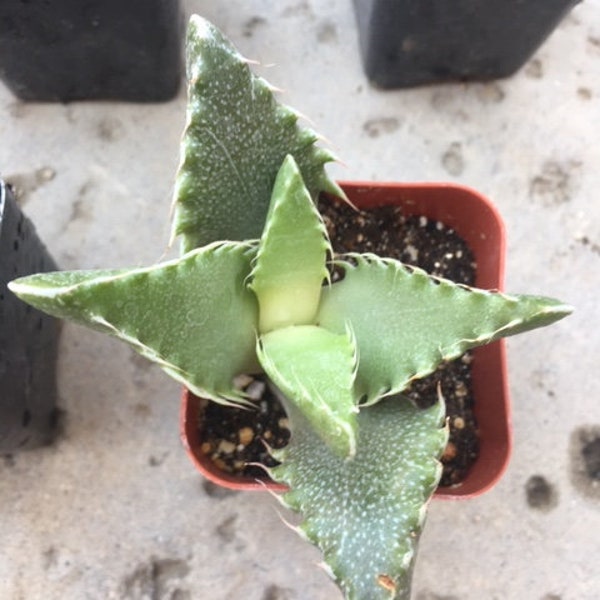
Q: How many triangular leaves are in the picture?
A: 6